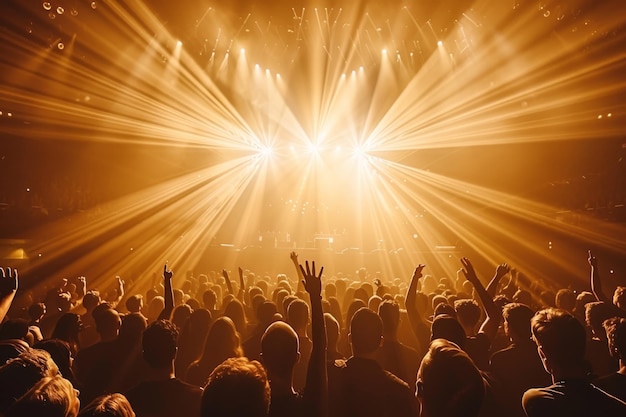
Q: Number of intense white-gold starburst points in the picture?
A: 3